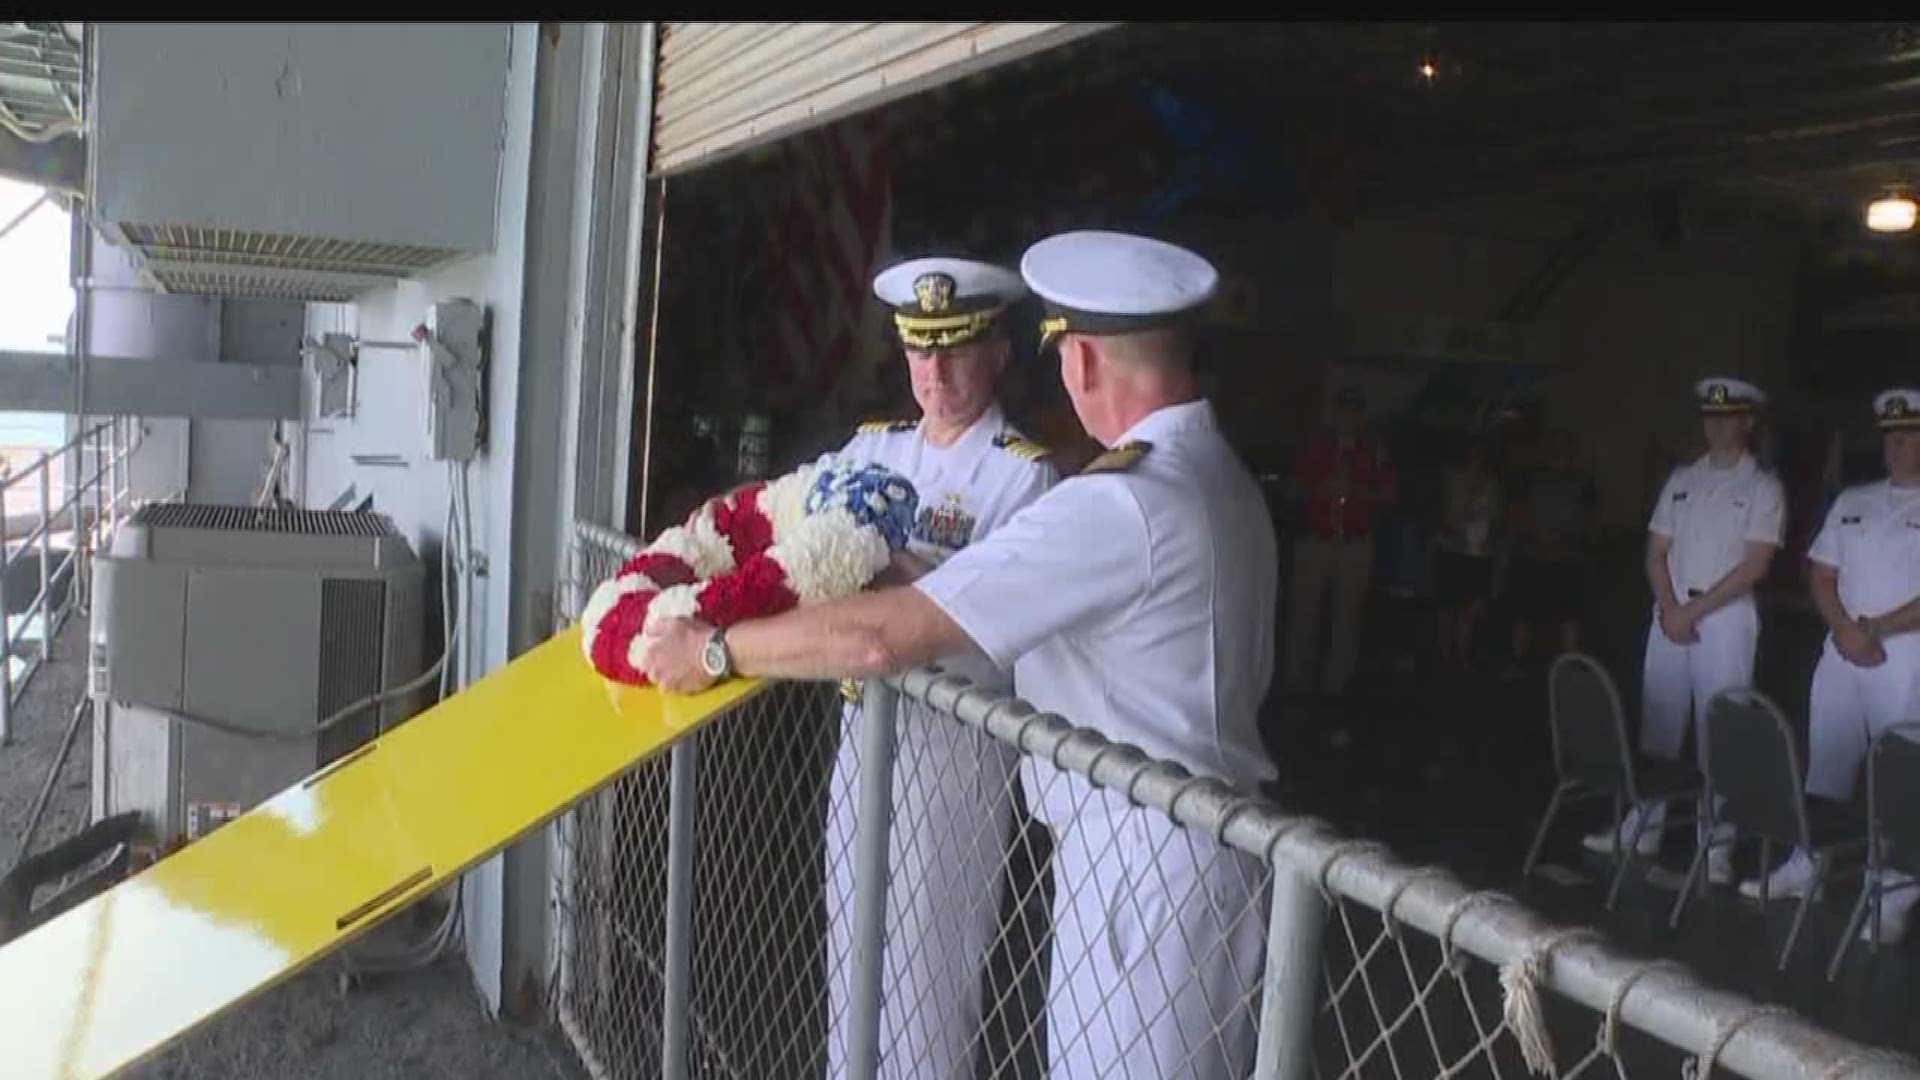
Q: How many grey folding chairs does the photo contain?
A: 3